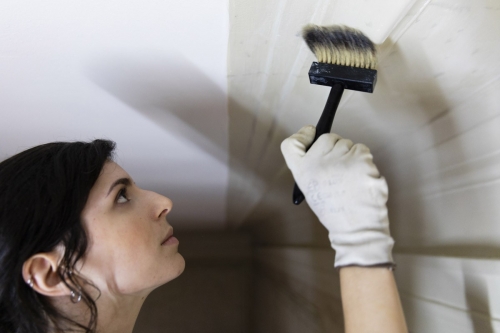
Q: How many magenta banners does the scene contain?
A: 0